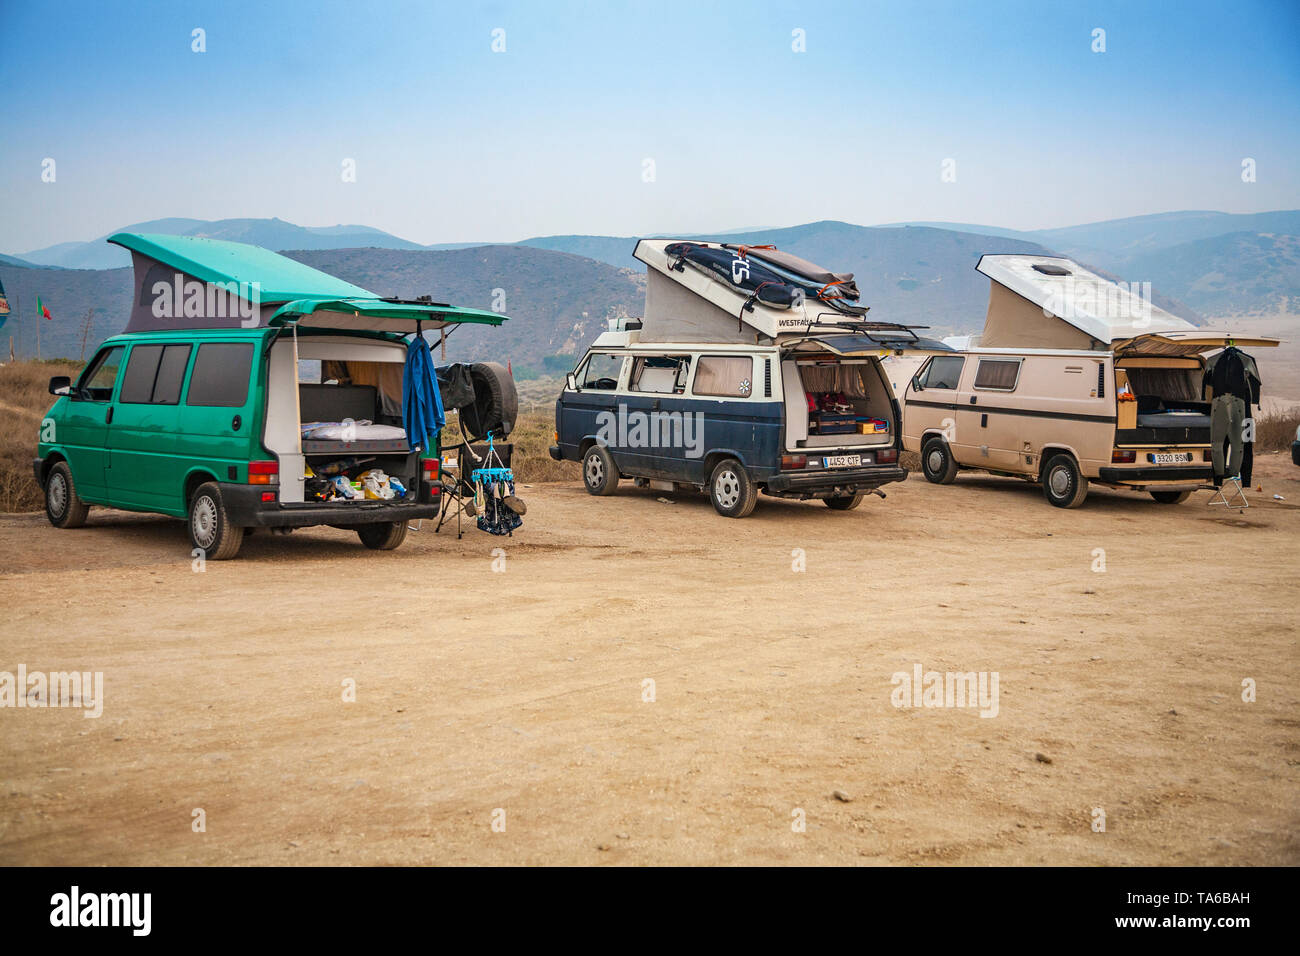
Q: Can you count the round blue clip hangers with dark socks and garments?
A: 1